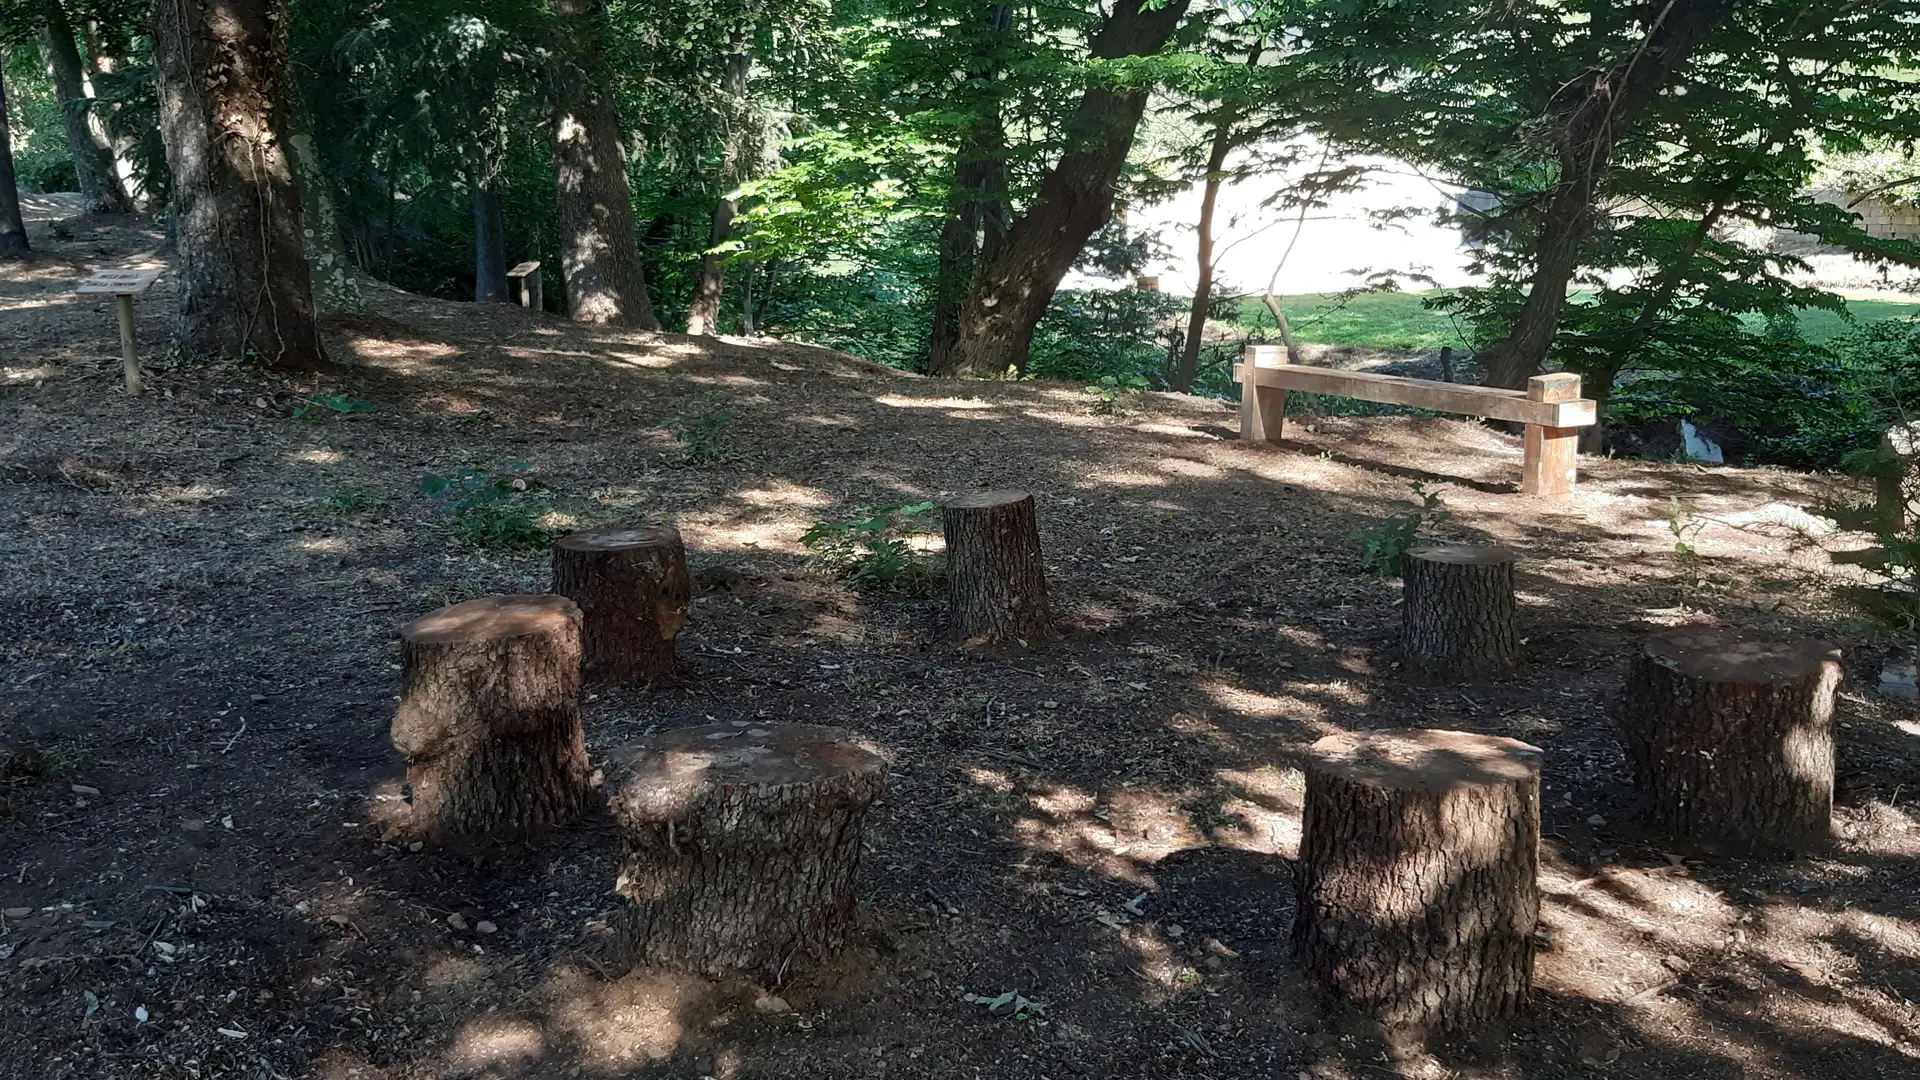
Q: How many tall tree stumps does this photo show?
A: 7